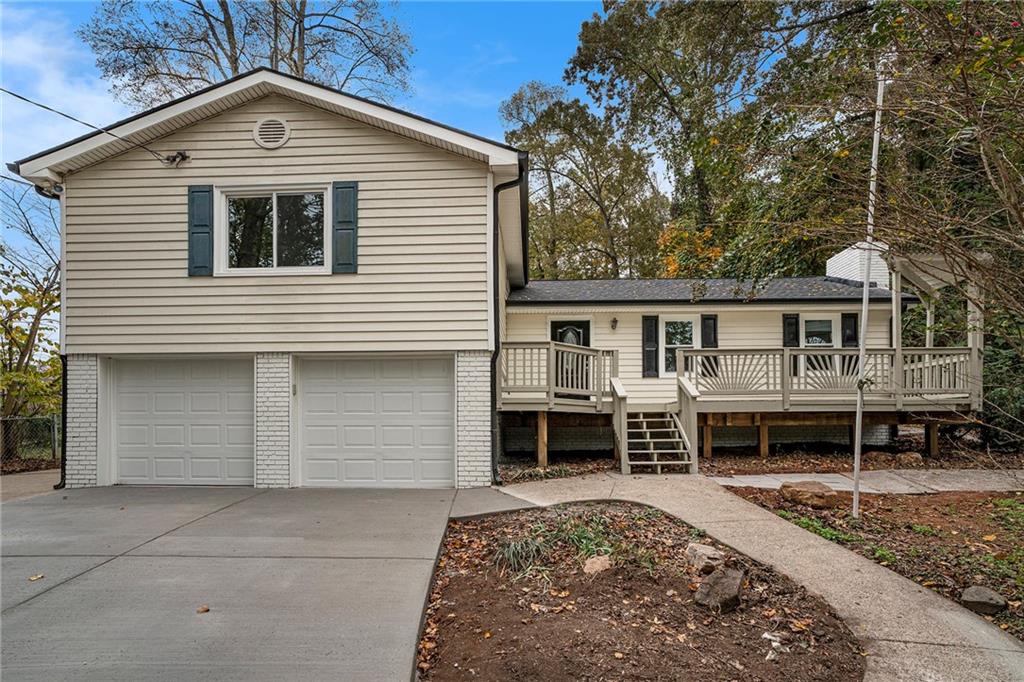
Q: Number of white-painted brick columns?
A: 3